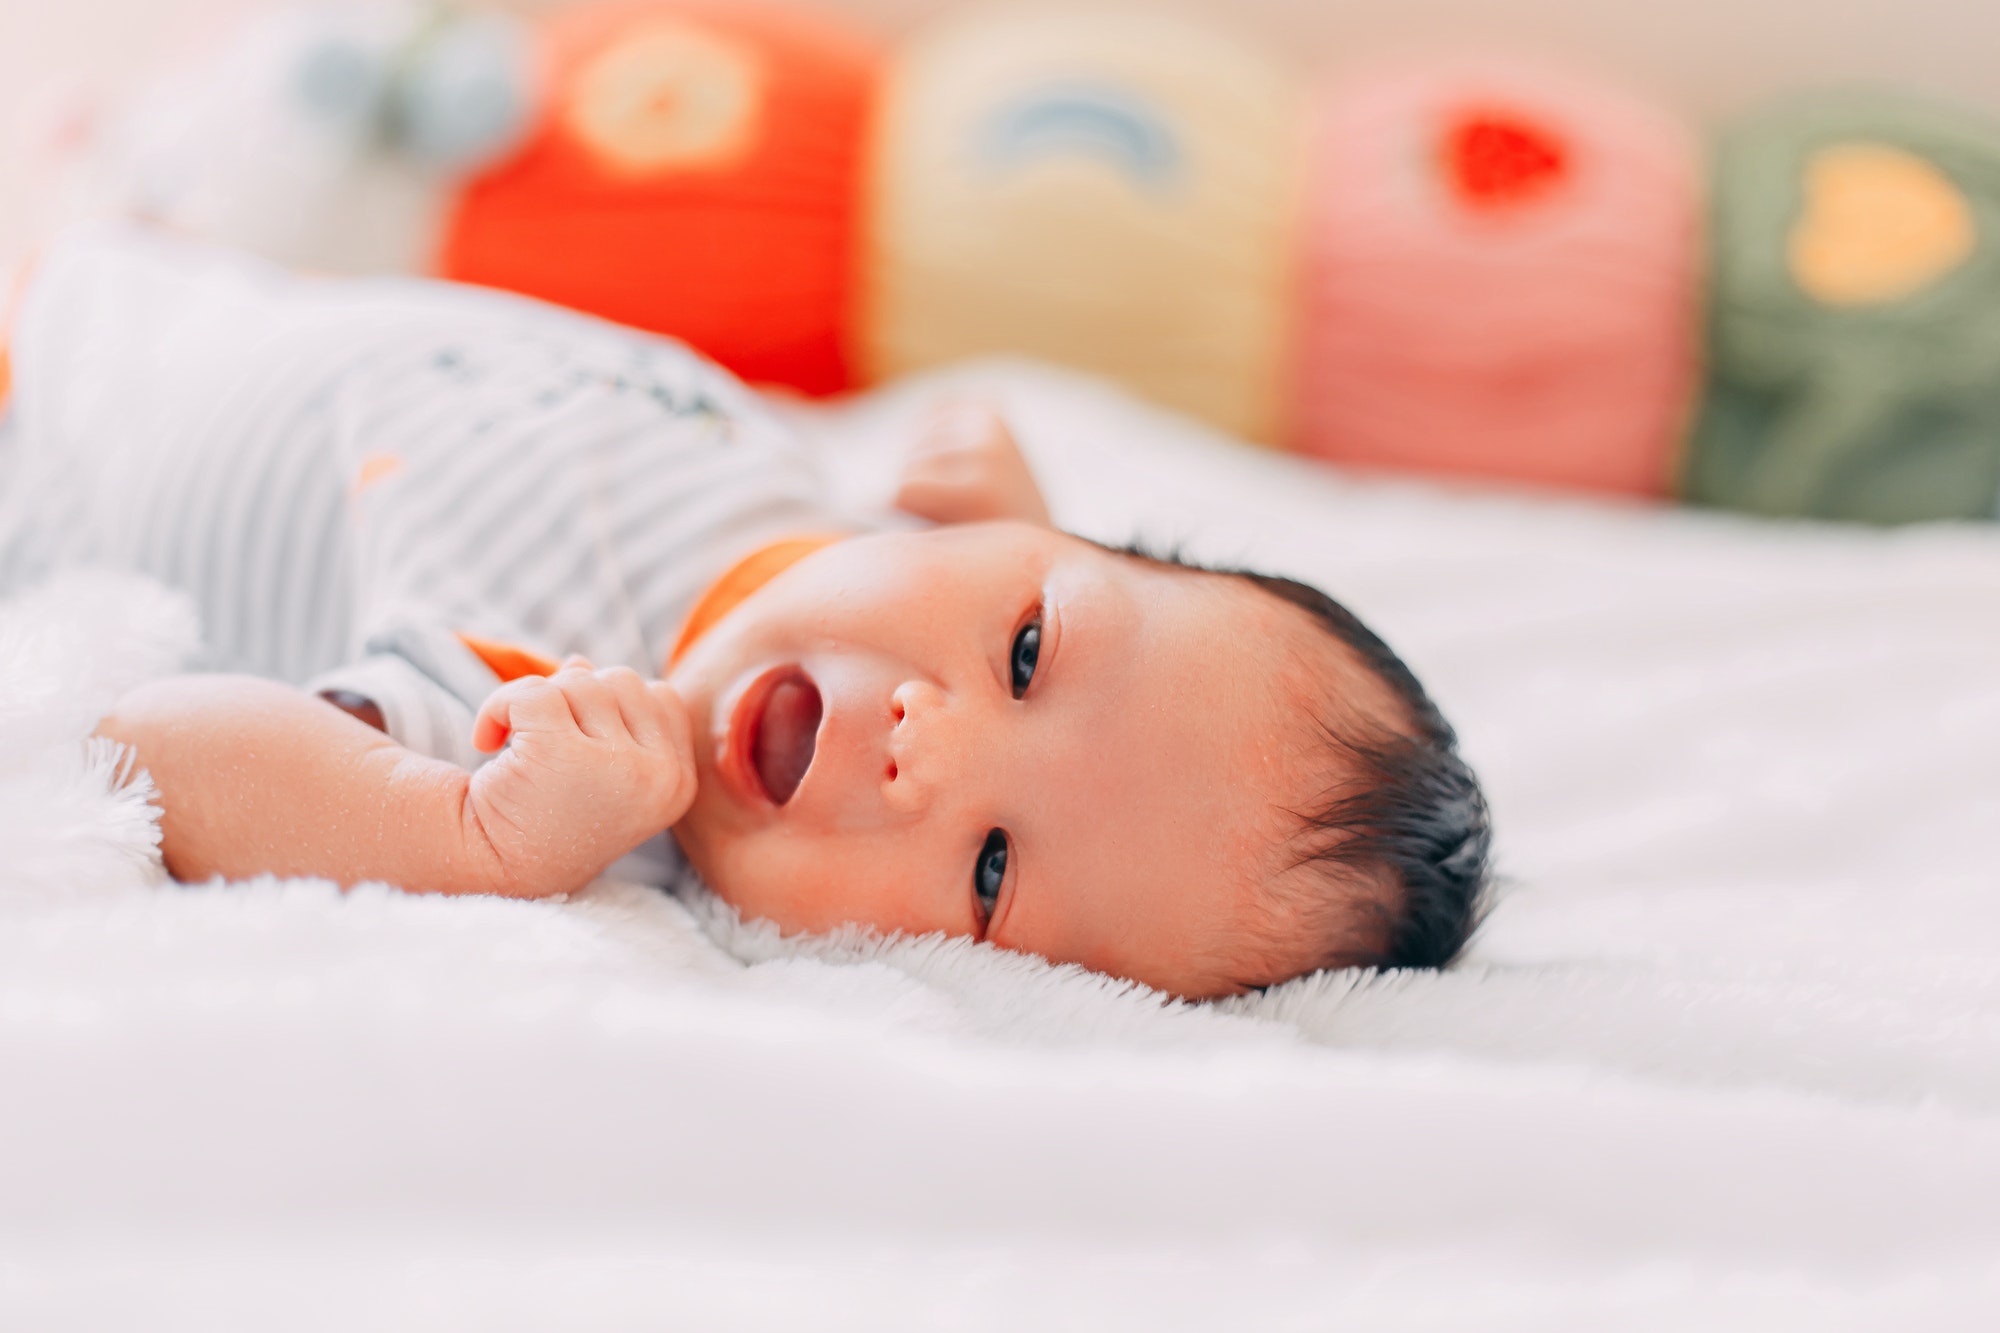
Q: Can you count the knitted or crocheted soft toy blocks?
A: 4